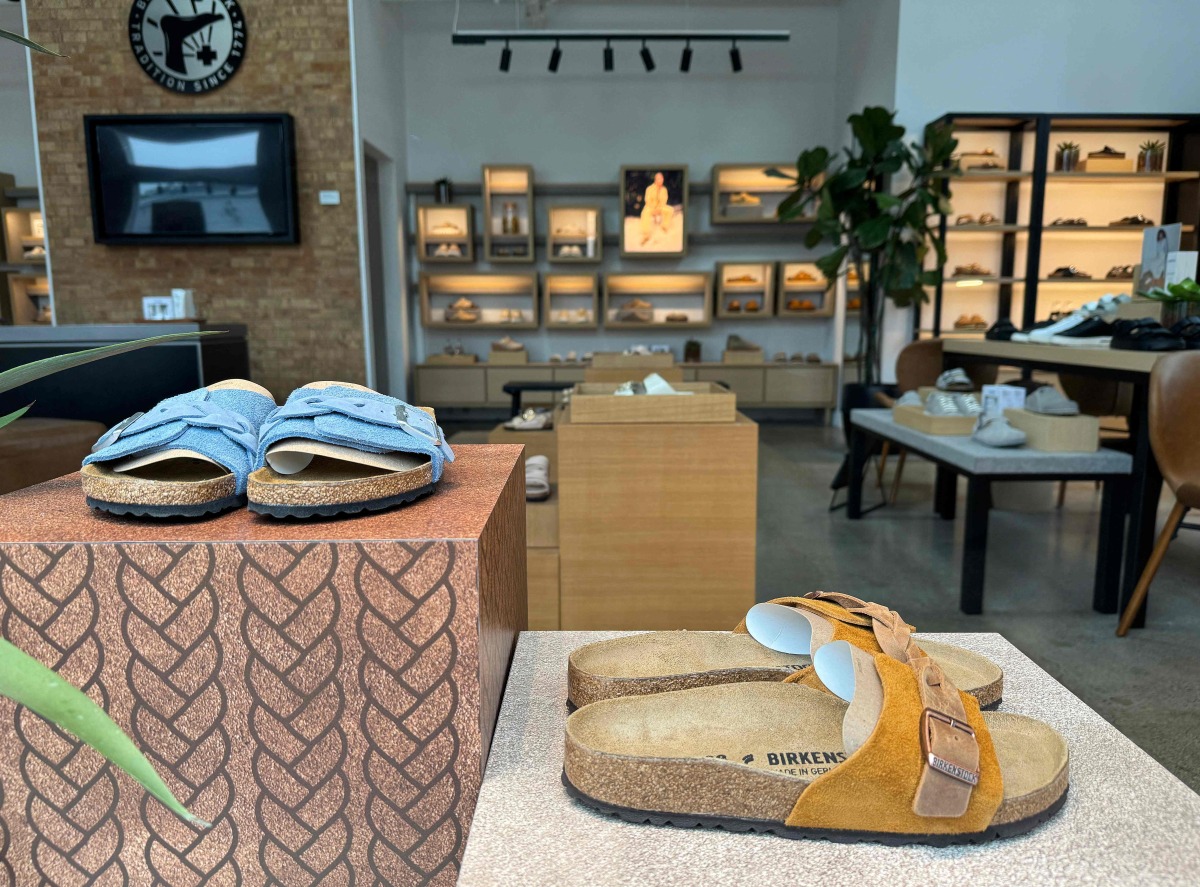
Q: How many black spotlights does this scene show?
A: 6